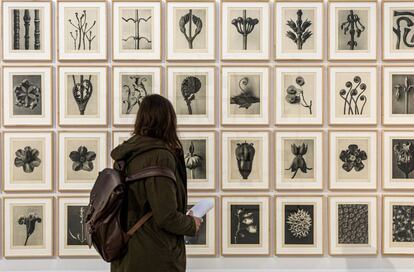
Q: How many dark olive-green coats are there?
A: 1